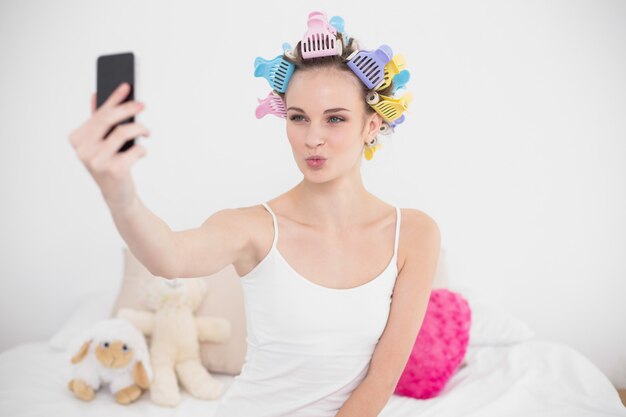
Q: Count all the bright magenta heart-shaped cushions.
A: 1